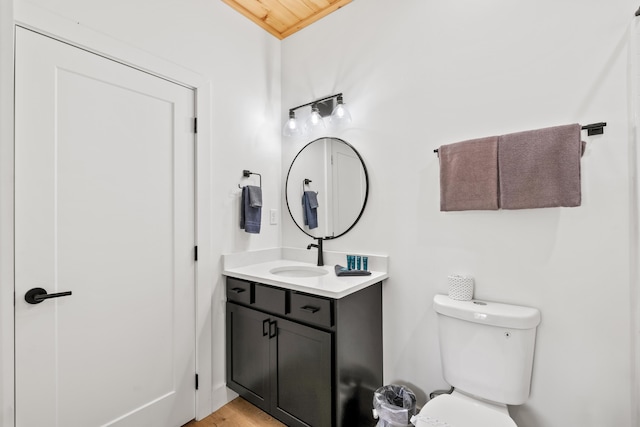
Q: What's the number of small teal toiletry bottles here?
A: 4